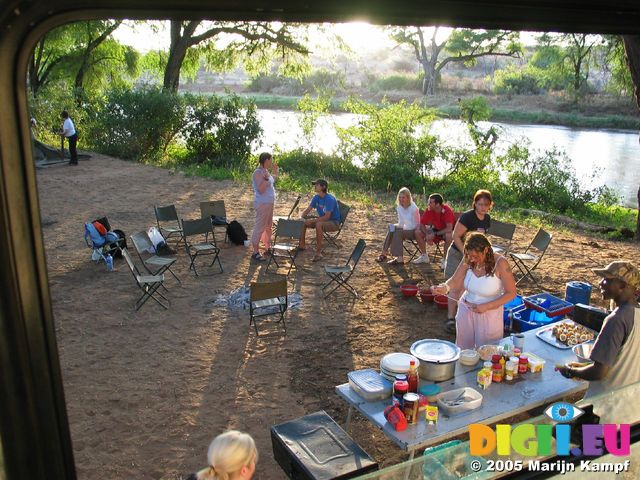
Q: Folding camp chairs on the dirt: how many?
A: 15